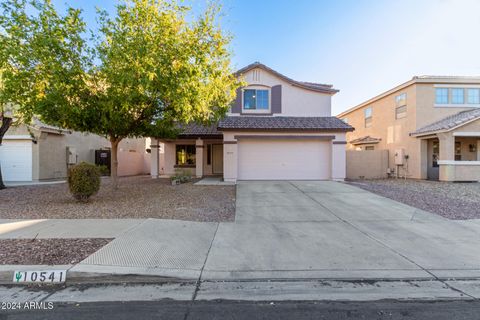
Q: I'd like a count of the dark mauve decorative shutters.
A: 2